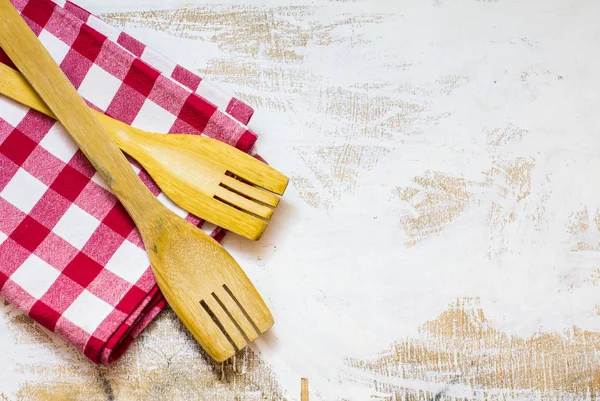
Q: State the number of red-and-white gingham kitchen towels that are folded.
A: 1